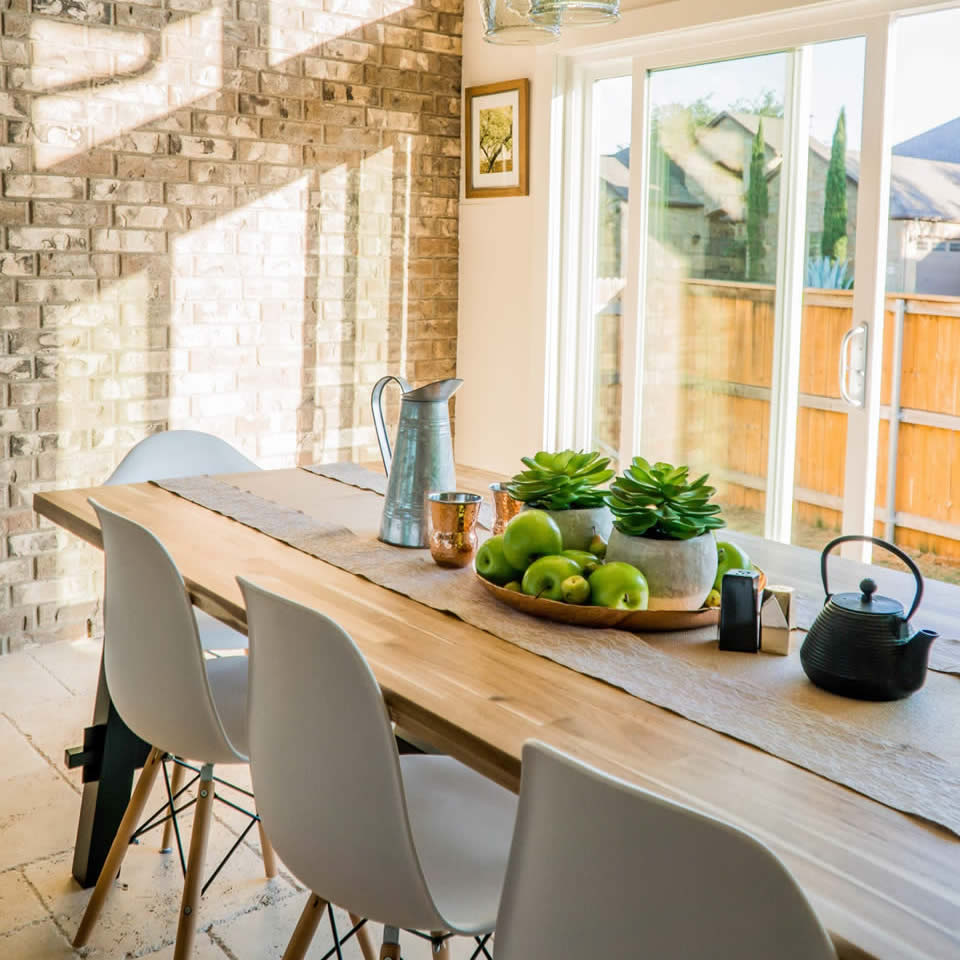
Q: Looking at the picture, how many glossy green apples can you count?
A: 6